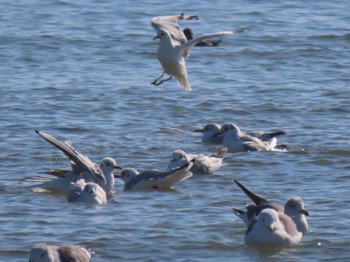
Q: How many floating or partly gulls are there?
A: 9